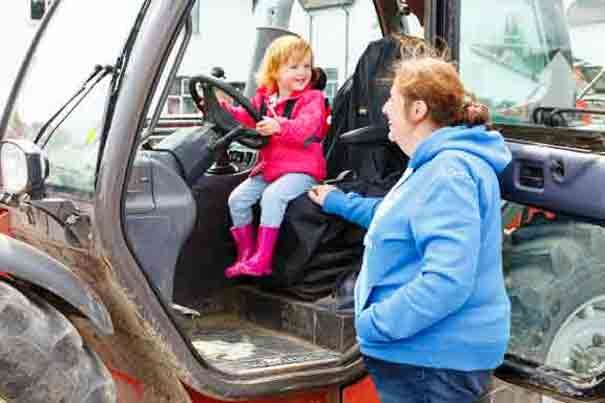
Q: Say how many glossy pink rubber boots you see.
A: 2